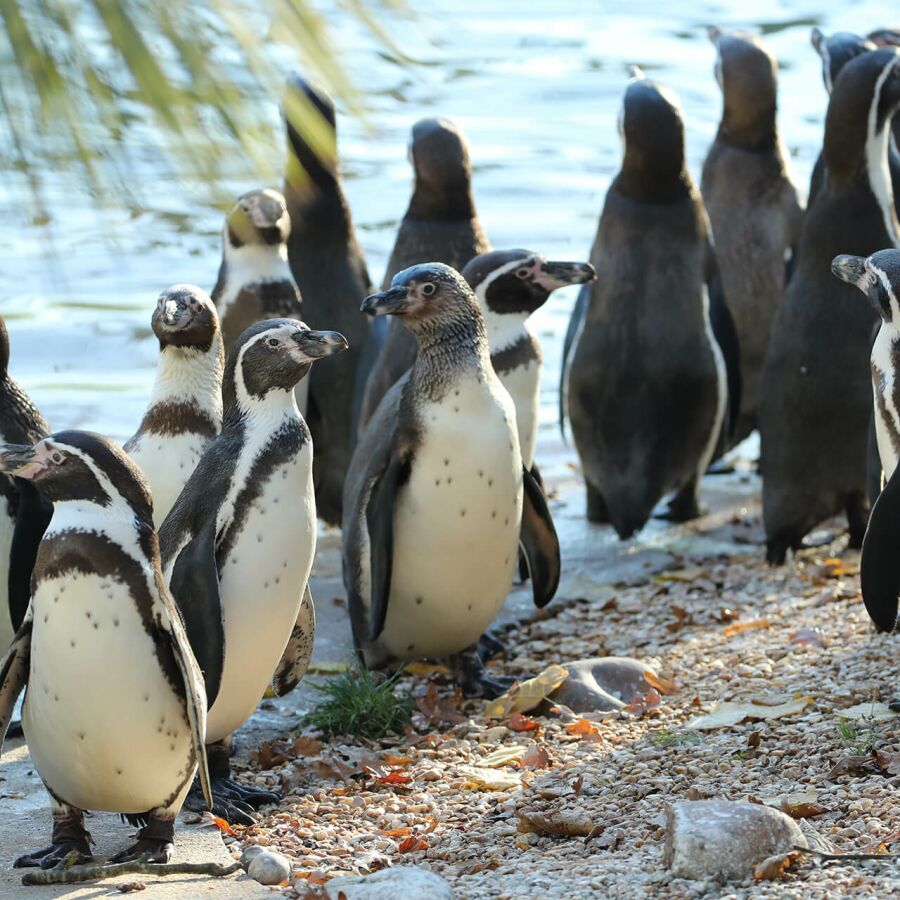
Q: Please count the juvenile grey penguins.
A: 1